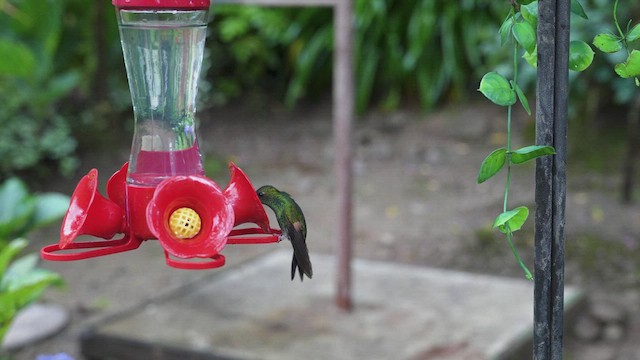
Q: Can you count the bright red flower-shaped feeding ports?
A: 4